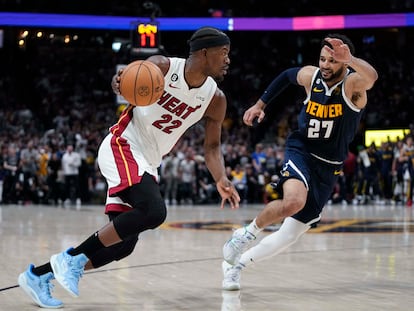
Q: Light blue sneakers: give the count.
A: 2